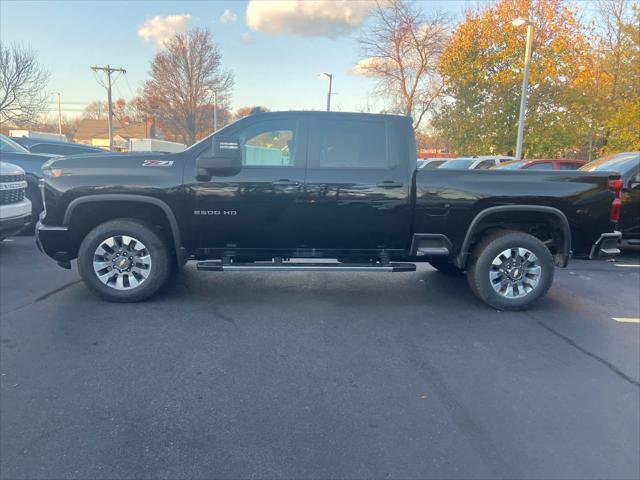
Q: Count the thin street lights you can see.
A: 4